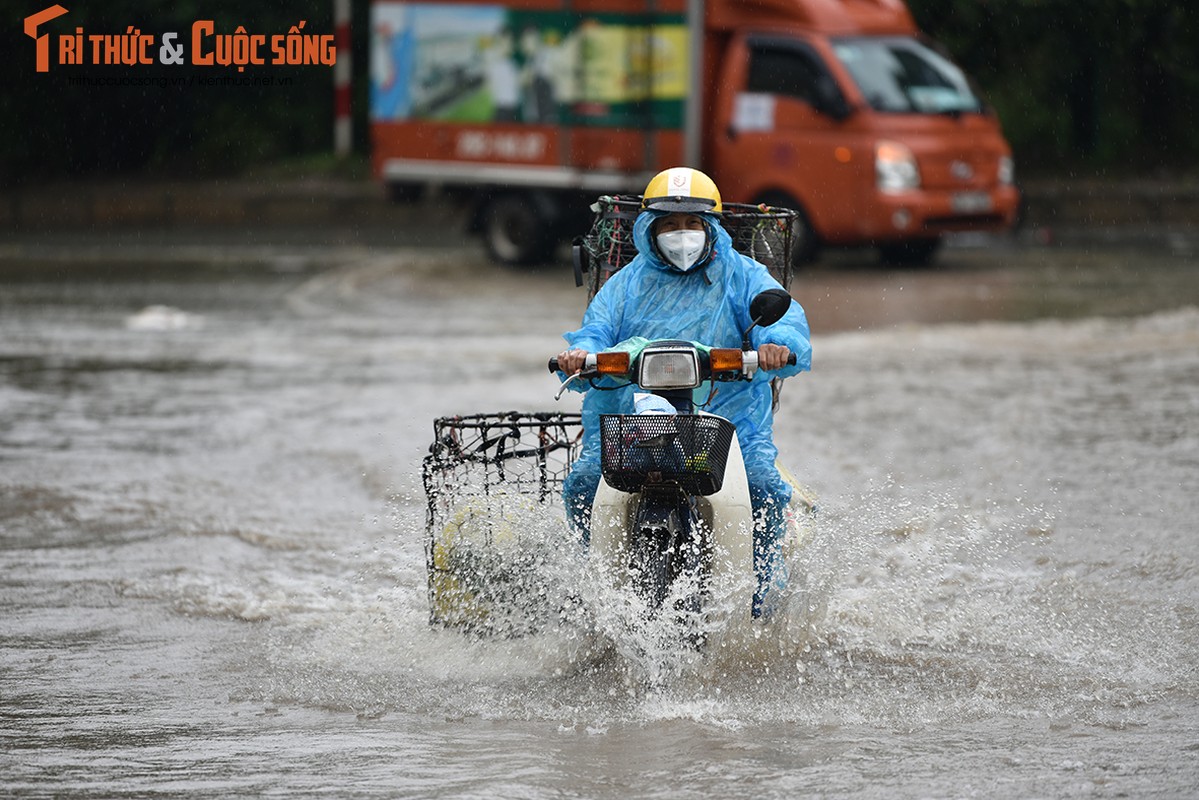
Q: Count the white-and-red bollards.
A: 1